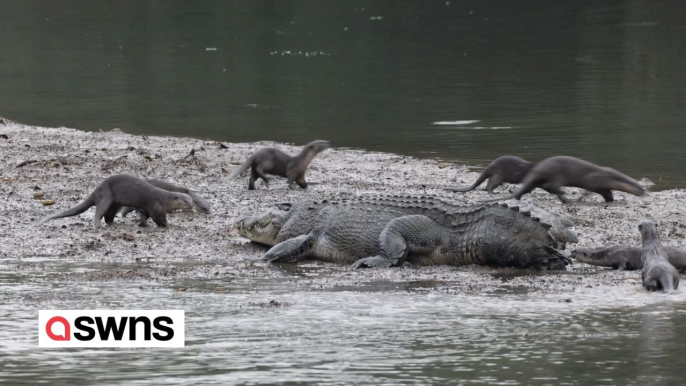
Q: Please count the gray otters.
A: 7